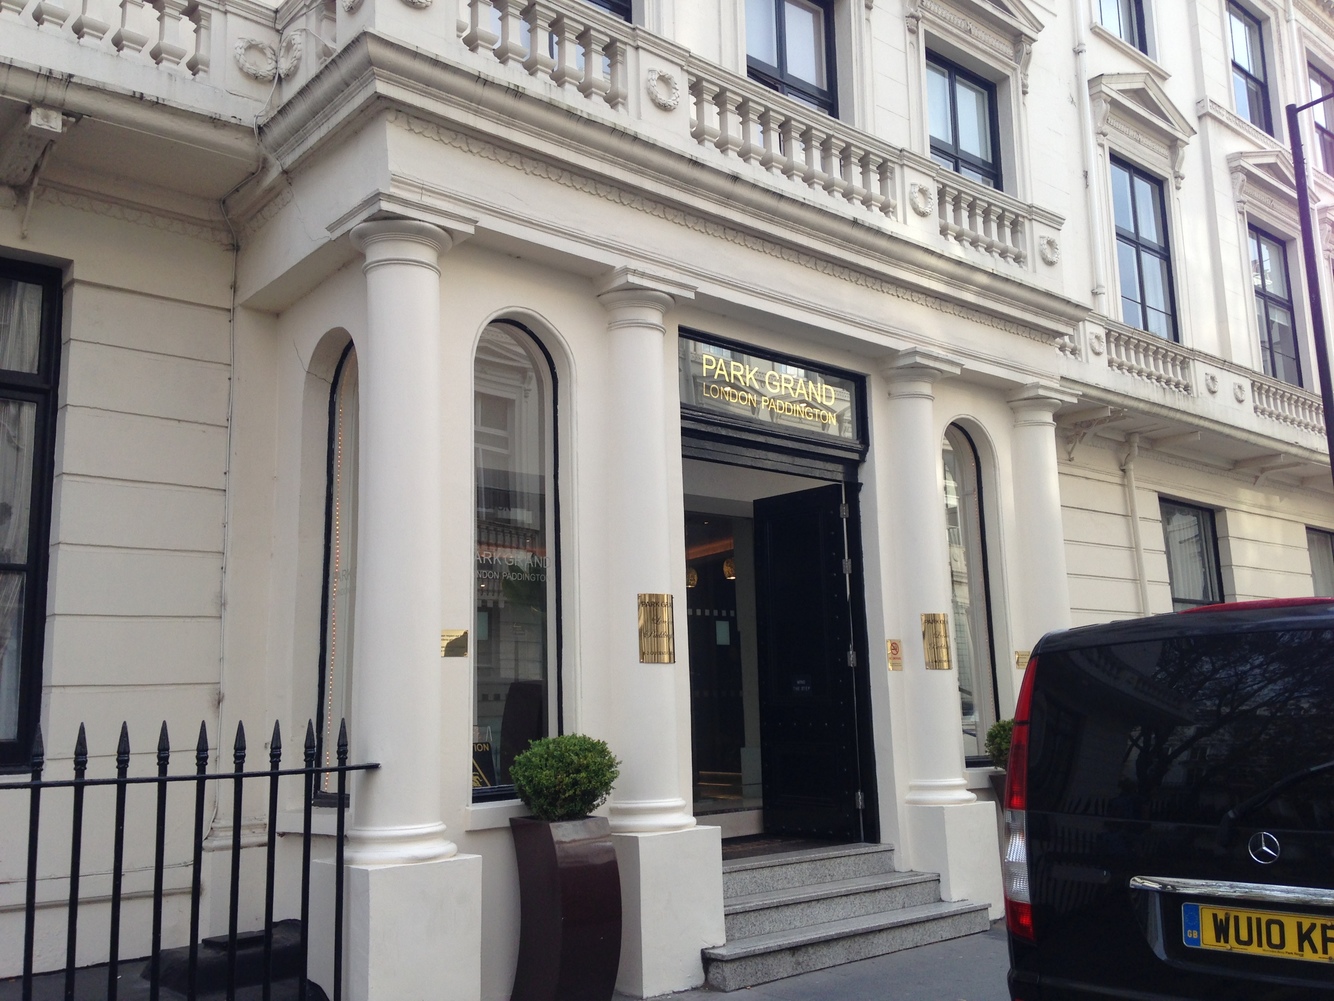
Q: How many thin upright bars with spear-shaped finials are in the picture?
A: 9